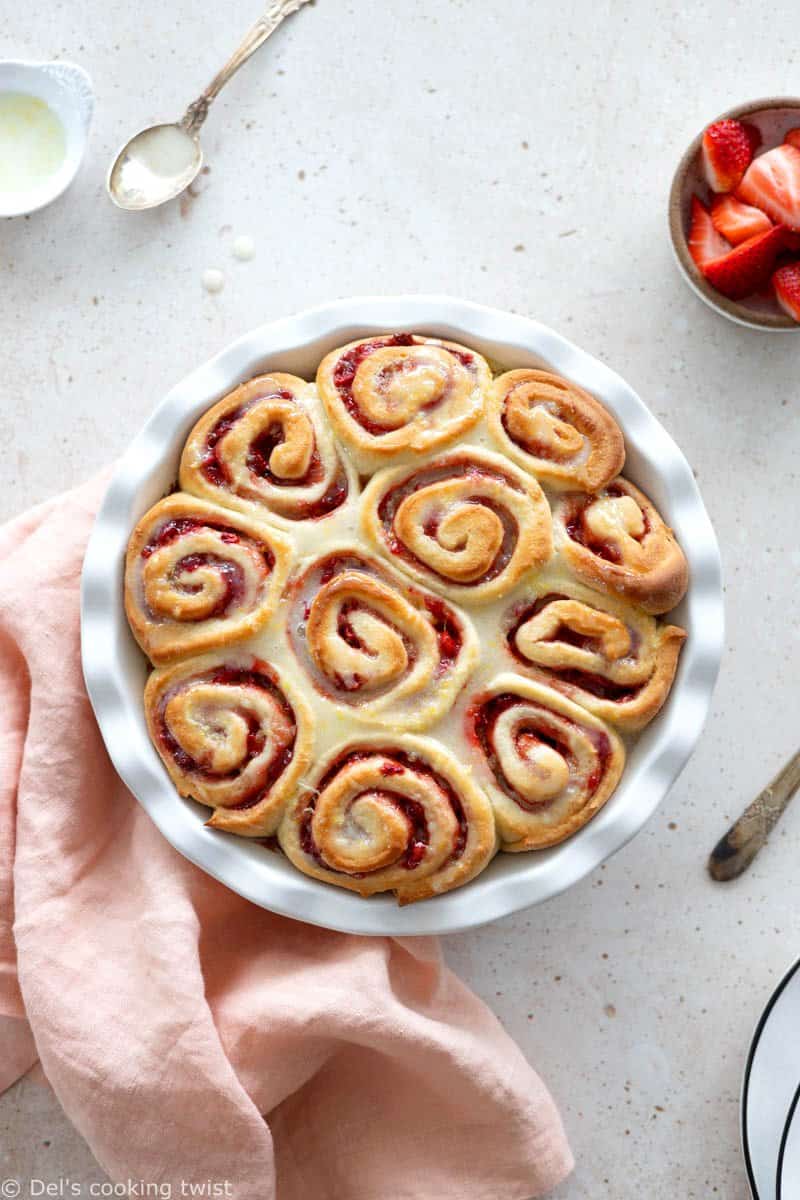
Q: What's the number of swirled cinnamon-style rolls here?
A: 11